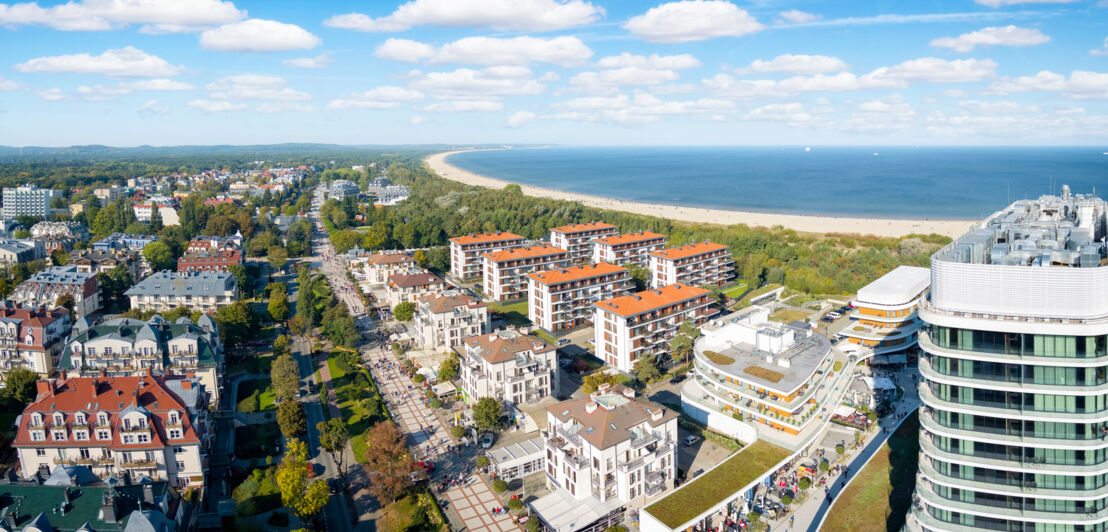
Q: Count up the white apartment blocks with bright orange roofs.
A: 7